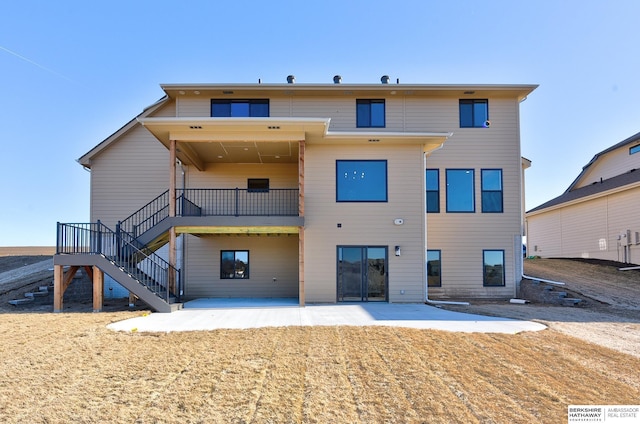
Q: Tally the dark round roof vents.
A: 3